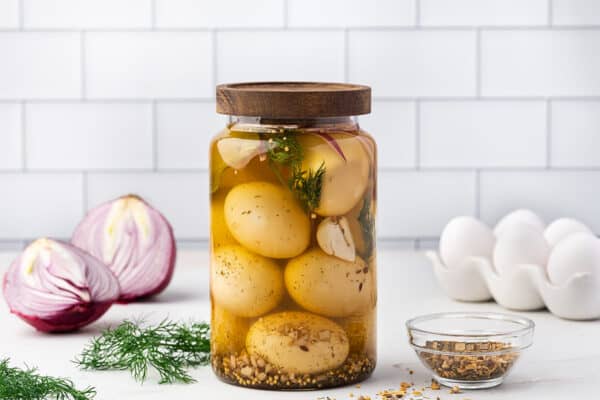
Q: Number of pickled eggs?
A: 5